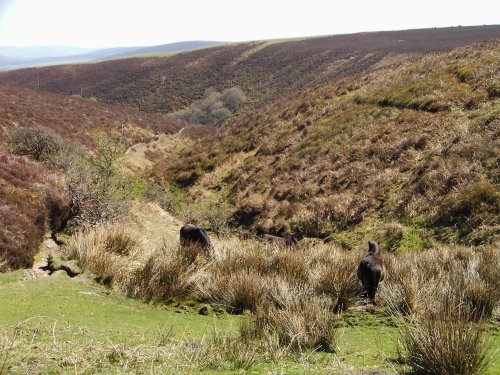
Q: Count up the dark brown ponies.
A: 3